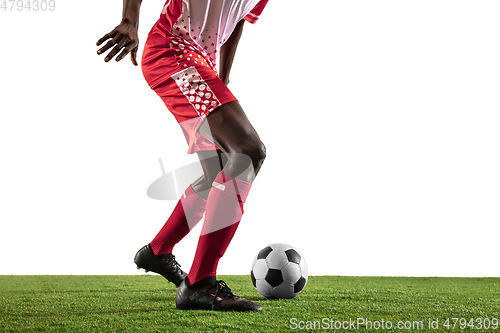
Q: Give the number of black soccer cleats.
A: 2